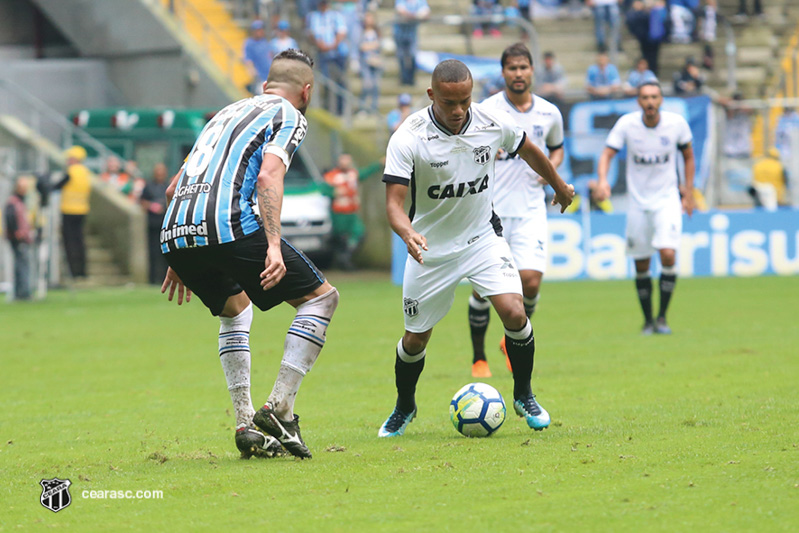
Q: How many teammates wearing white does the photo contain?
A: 3